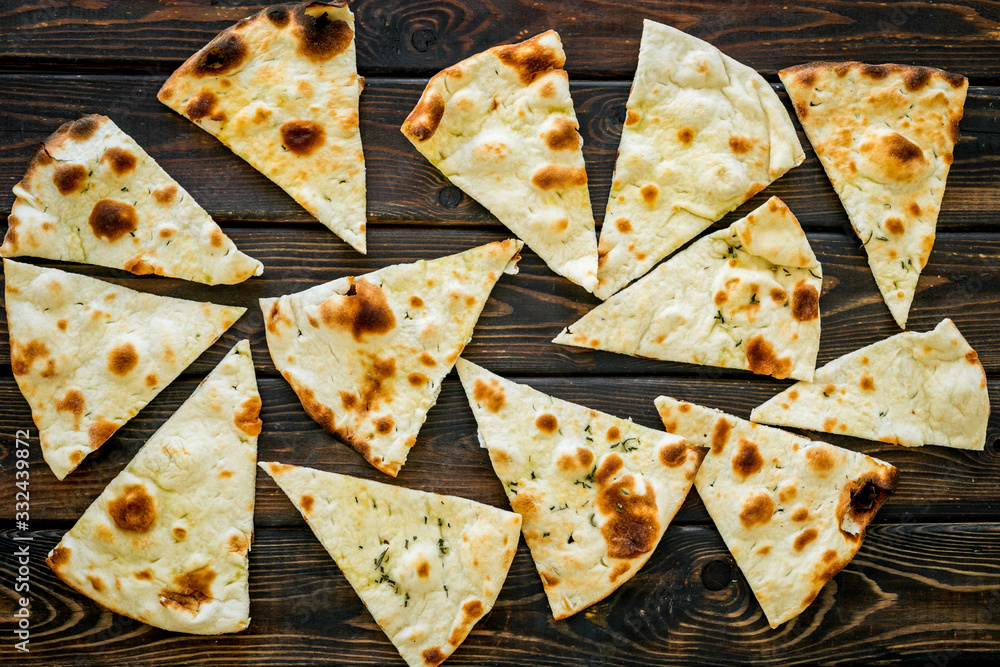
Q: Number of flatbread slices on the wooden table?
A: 13